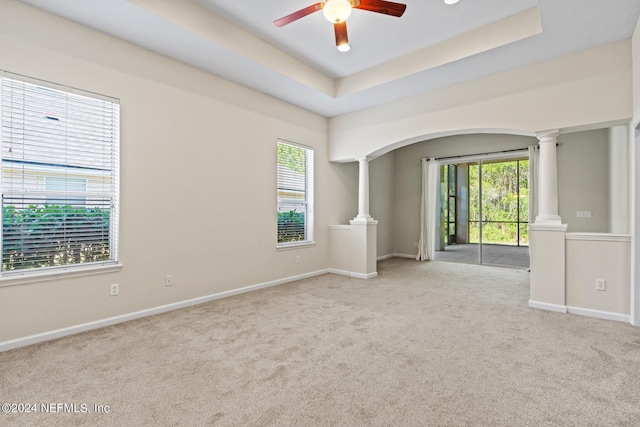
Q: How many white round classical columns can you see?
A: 2